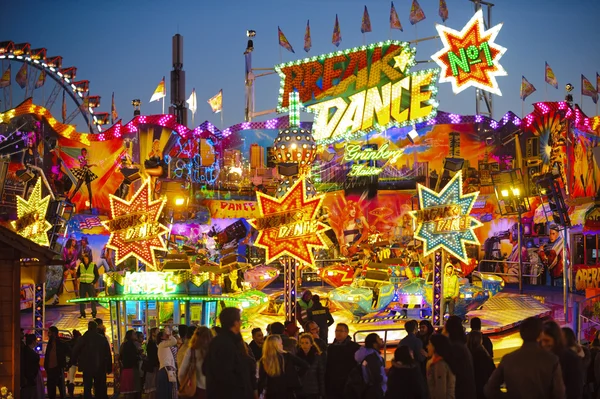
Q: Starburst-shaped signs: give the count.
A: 5